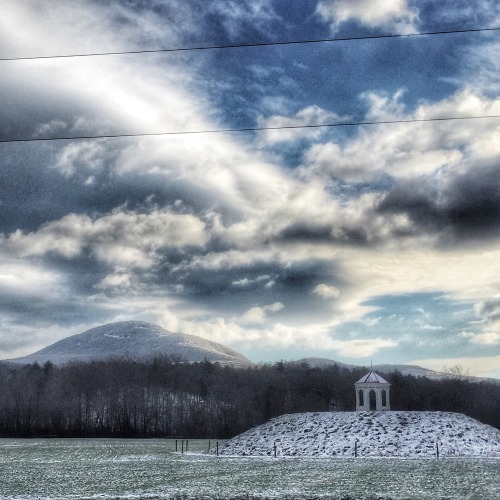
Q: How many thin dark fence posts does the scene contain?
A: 8